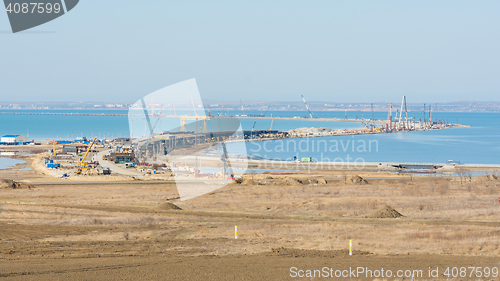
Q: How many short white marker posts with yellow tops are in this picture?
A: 2